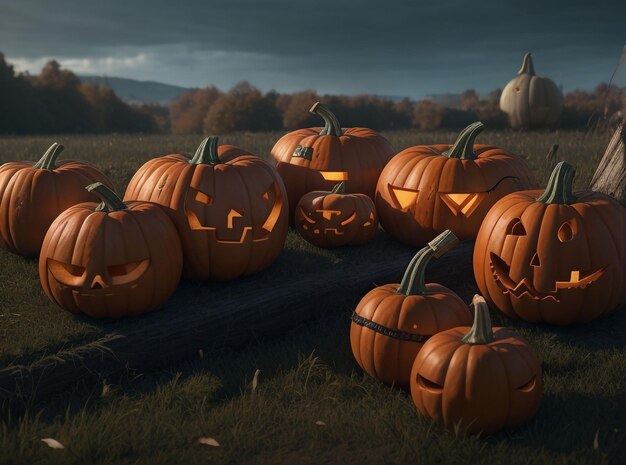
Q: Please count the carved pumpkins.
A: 7